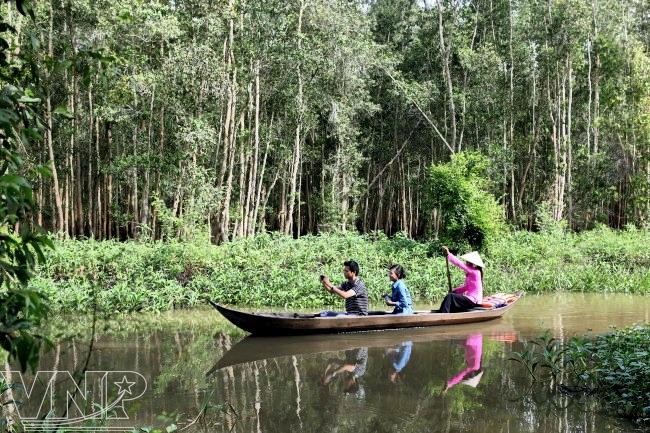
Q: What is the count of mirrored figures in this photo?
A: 3